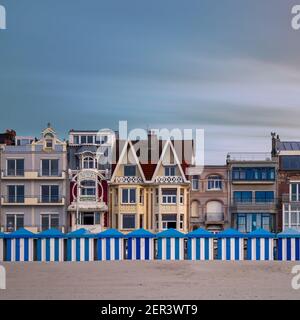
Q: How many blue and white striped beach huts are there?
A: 10